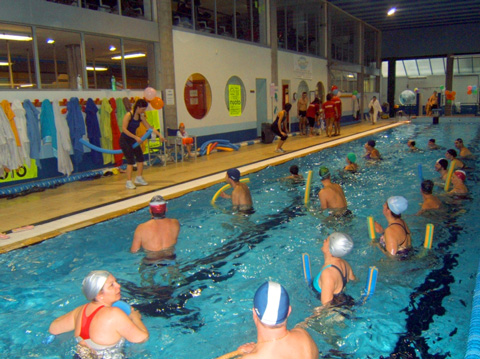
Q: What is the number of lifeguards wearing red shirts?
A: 3